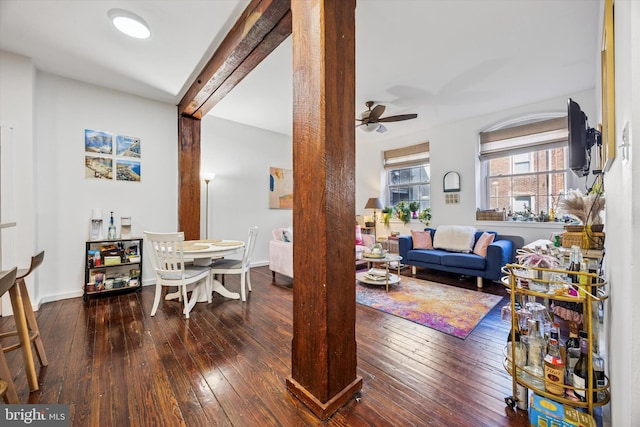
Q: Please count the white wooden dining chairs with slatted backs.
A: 2